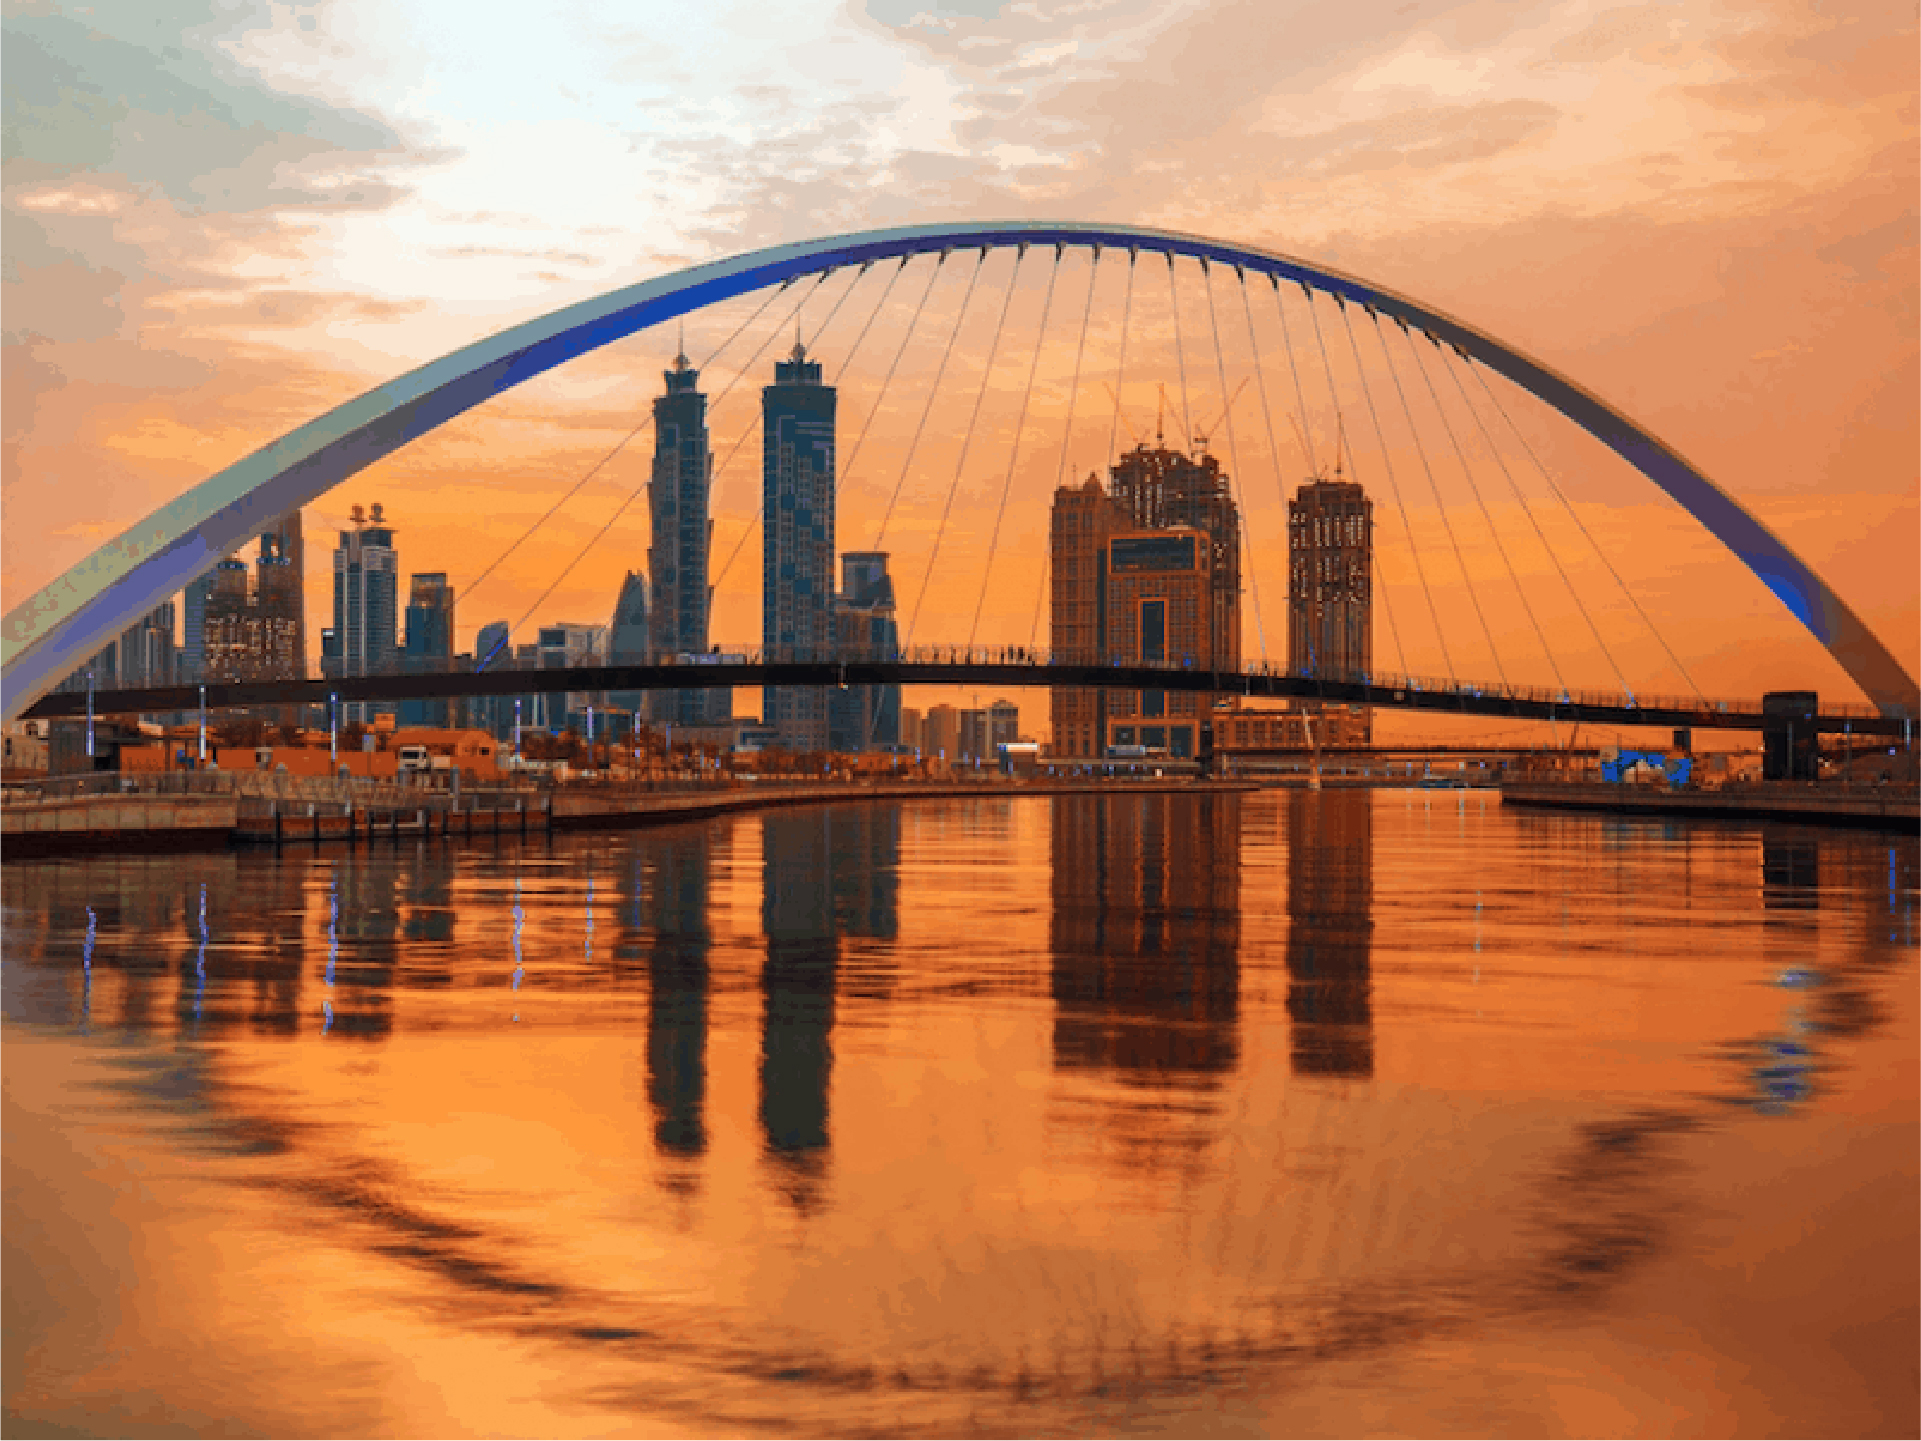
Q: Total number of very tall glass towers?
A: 2